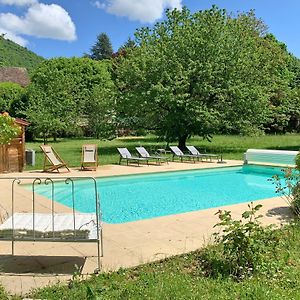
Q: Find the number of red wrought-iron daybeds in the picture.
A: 0